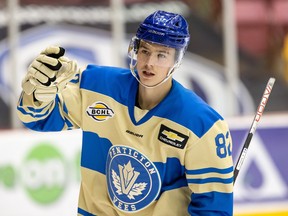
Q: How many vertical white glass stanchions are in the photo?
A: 3